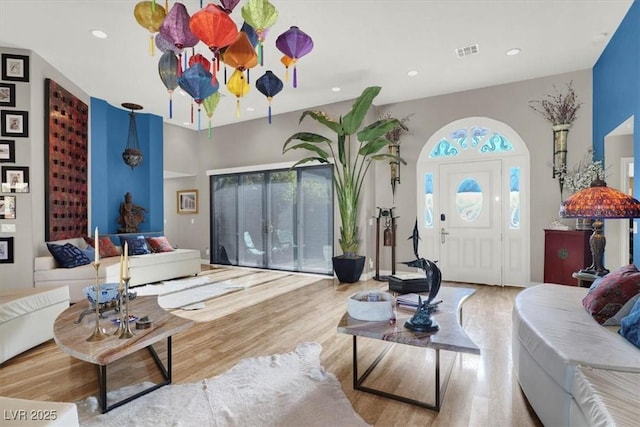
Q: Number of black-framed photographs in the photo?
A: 7